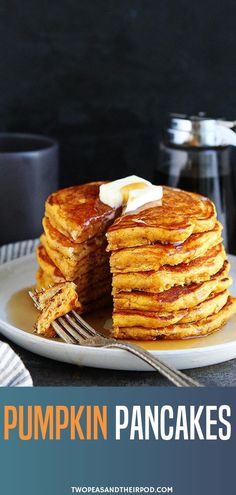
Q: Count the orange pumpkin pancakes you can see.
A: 6